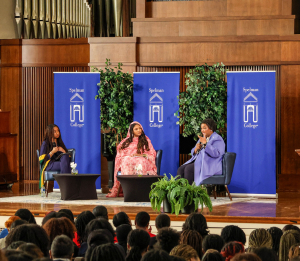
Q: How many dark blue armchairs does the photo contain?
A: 3